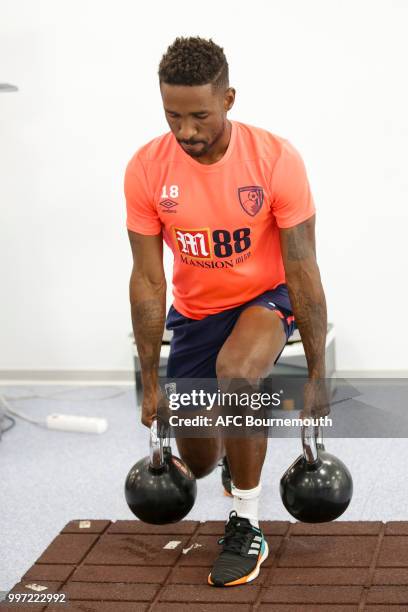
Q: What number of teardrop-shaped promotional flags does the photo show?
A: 0